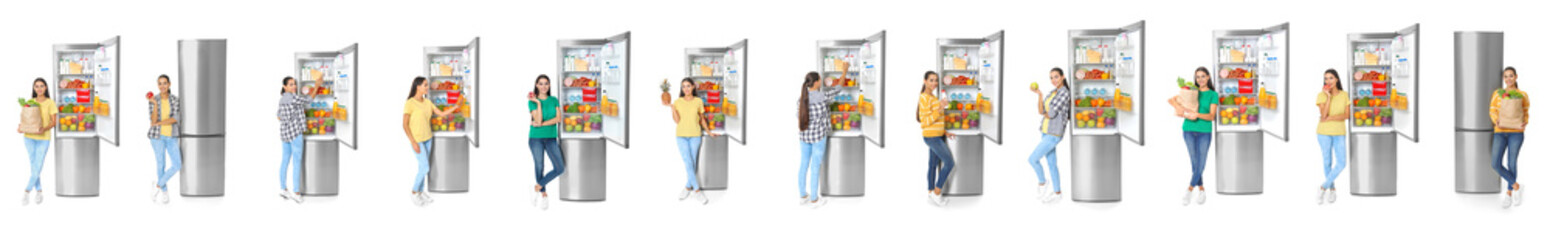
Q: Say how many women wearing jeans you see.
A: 12